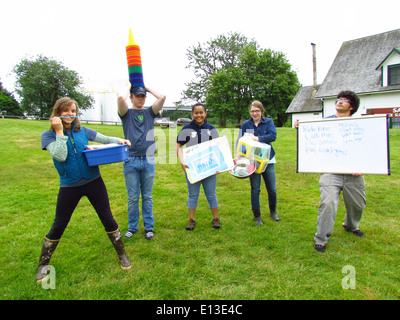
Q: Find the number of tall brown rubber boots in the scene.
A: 2